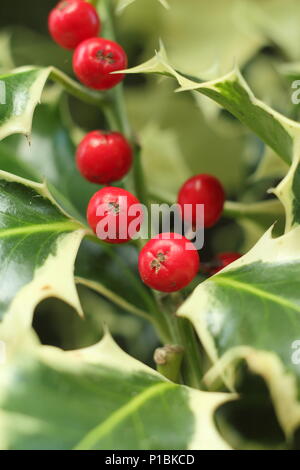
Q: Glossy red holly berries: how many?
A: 7